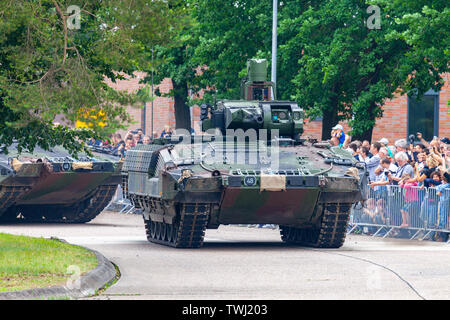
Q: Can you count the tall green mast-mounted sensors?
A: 1